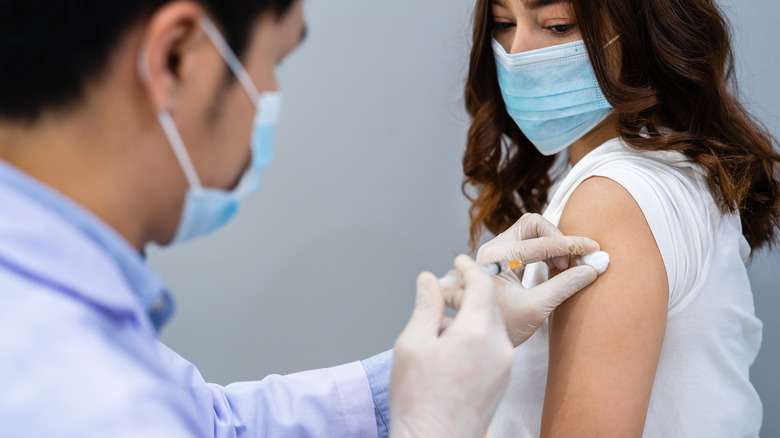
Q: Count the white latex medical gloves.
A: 2